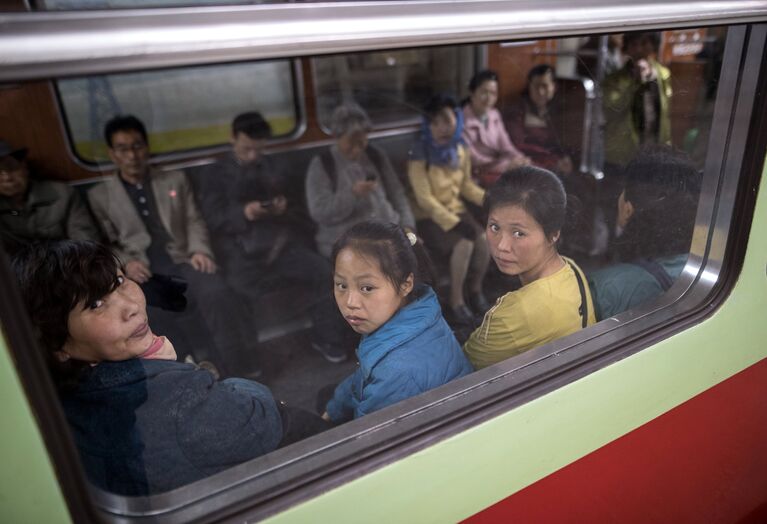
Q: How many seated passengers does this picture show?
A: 11